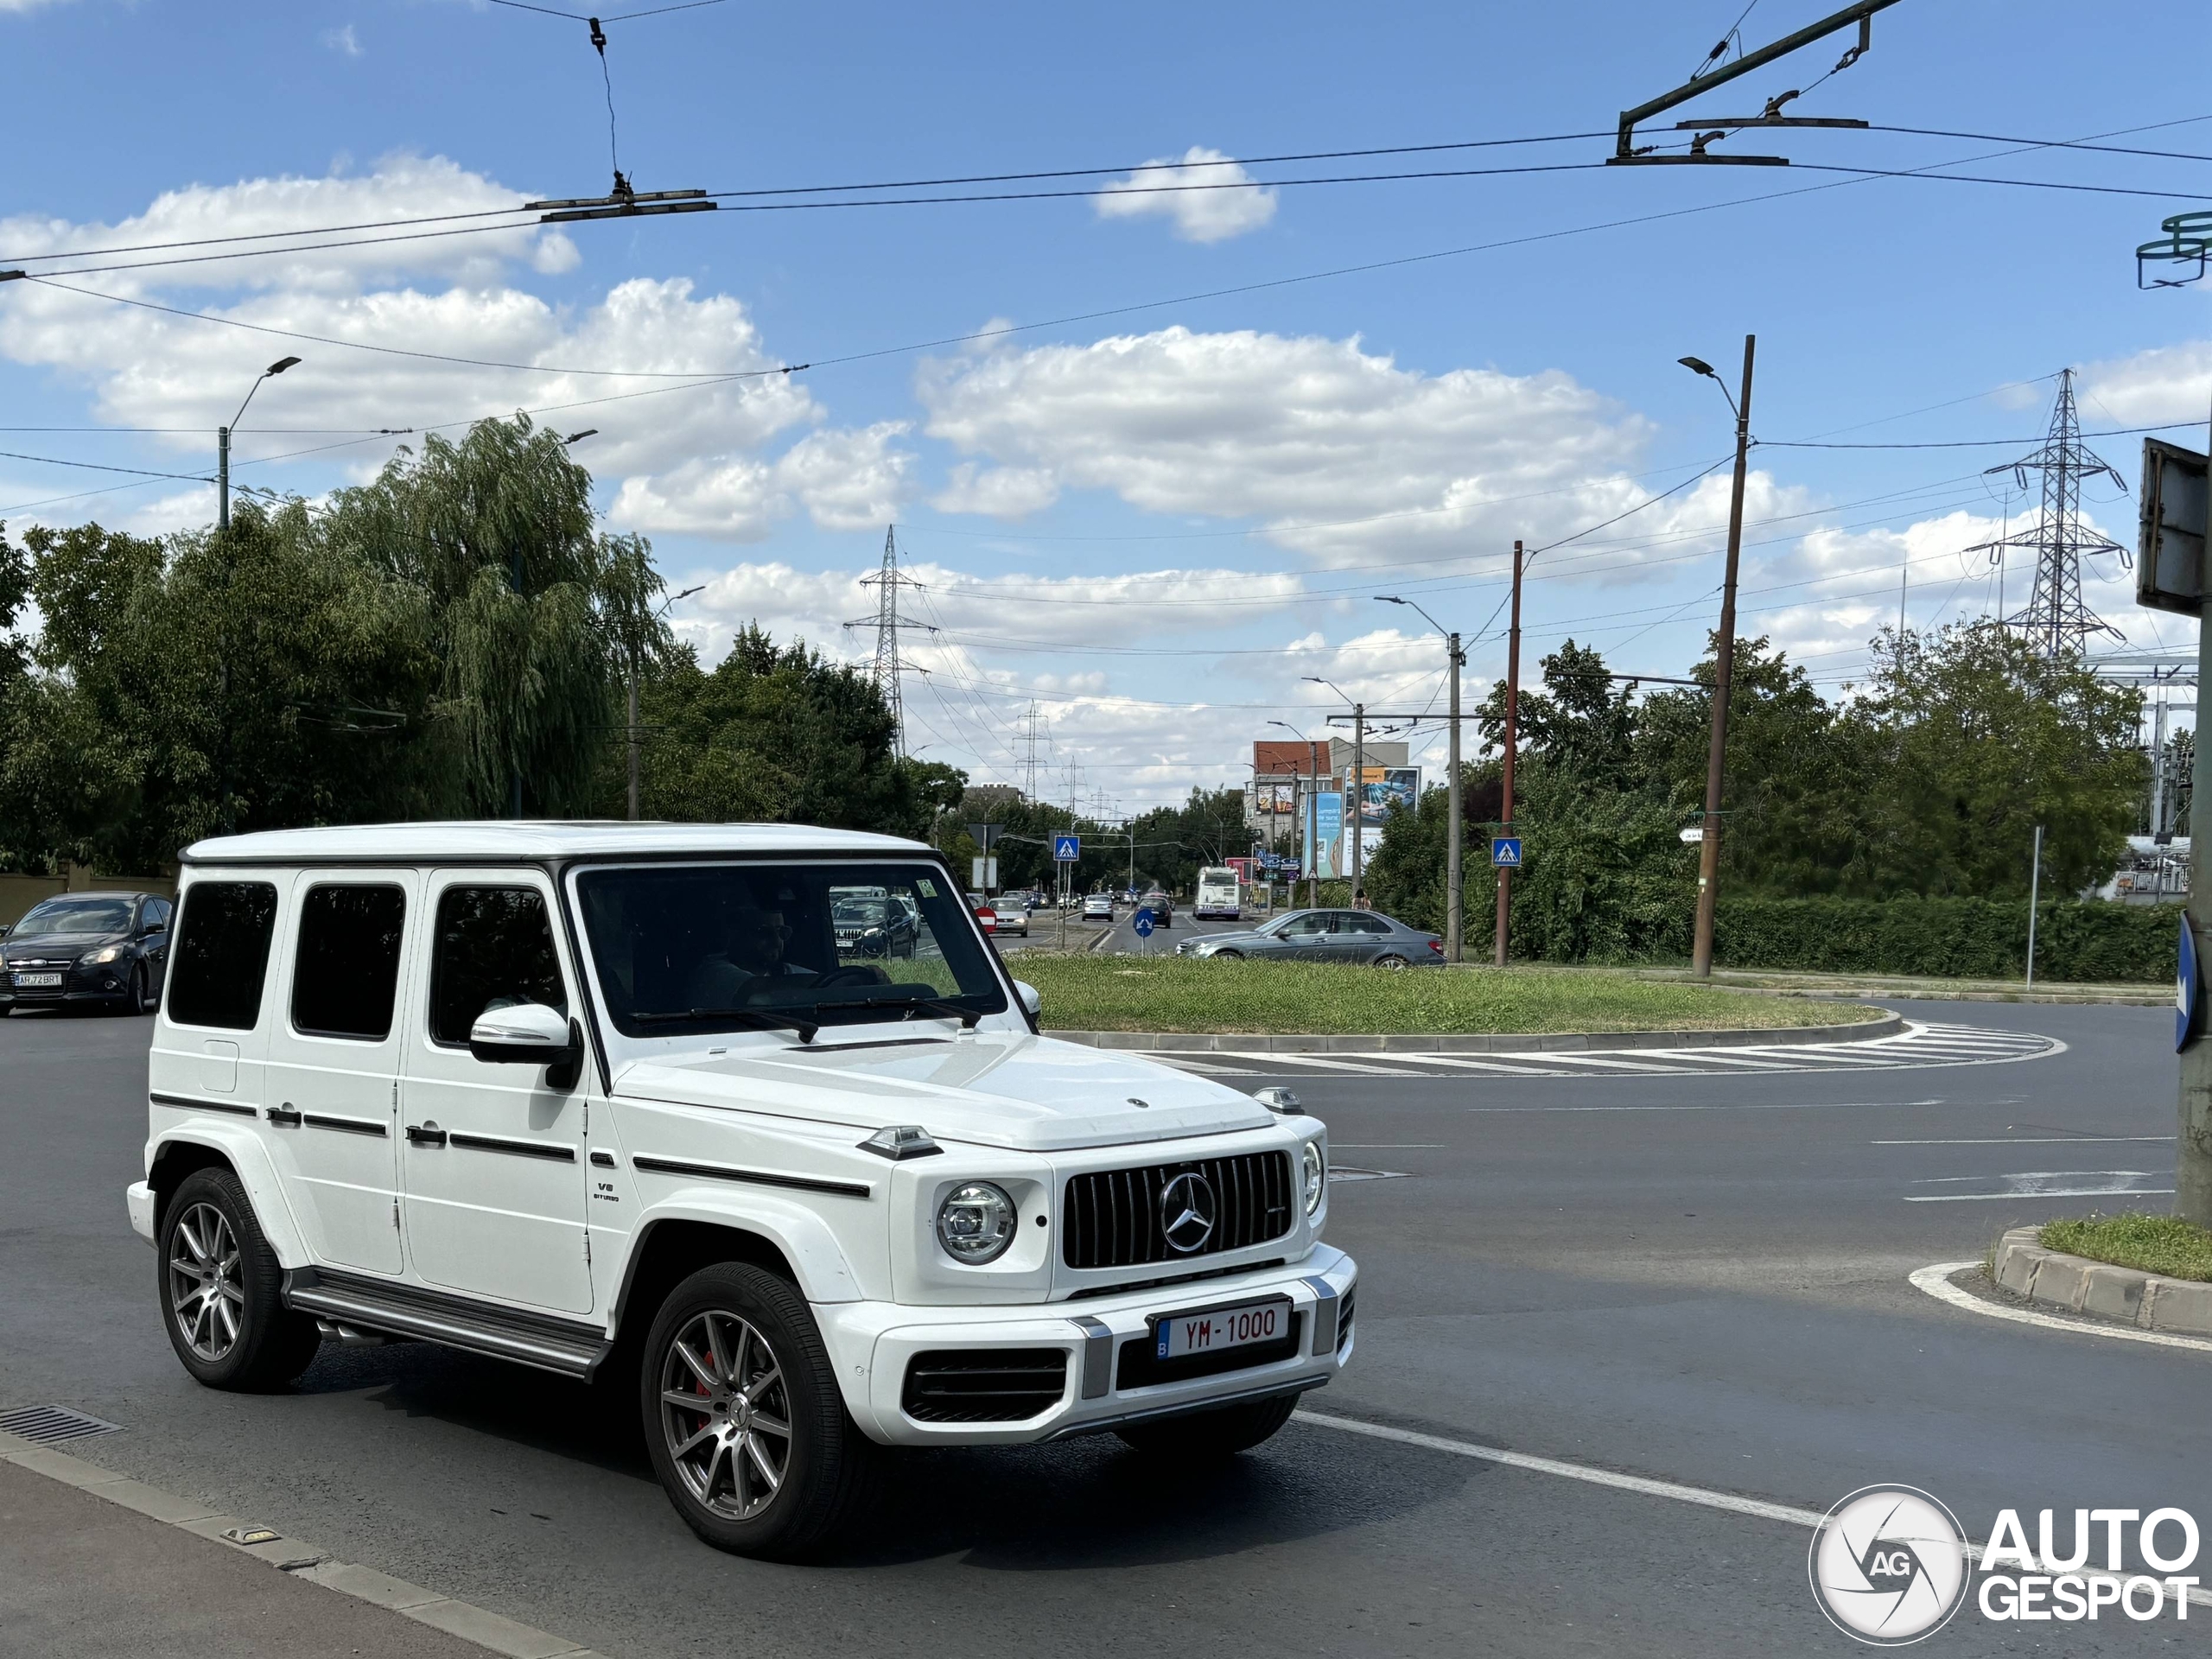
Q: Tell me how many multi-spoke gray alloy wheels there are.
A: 2